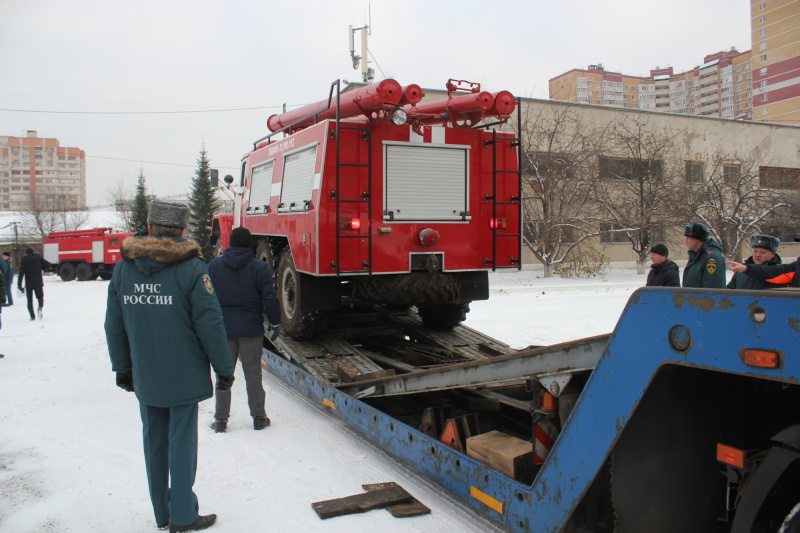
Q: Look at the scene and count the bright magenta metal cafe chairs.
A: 0